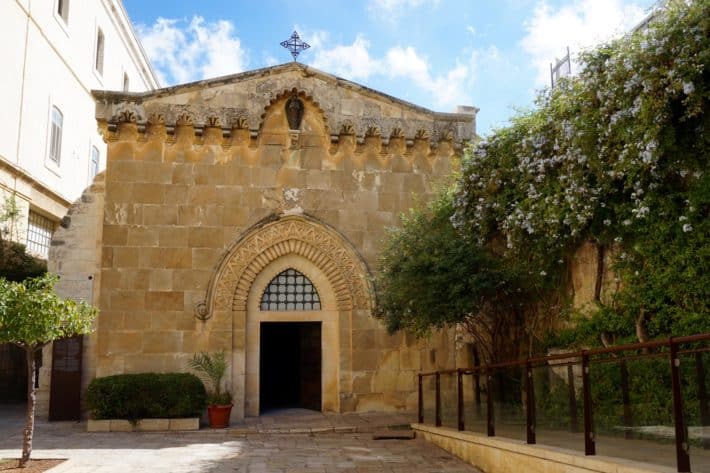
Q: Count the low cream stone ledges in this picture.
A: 2